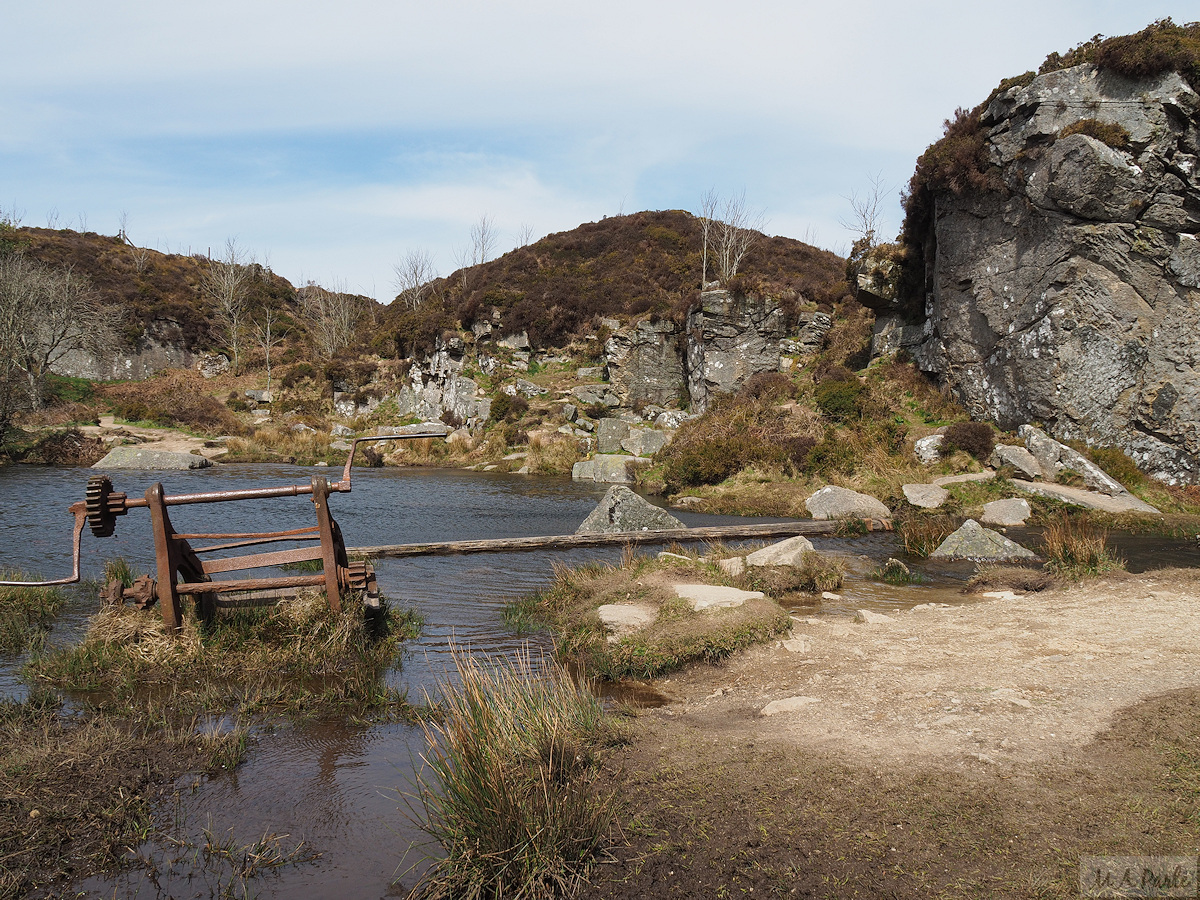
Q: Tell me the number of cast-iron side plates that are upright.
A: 2